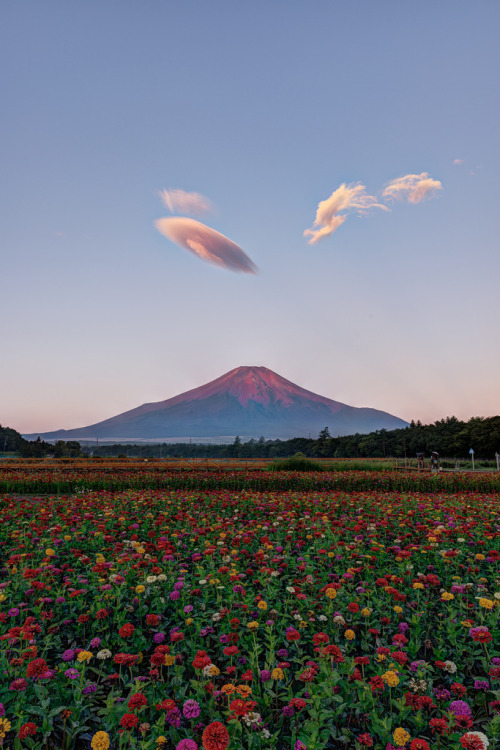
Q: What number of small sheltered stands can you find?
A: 2